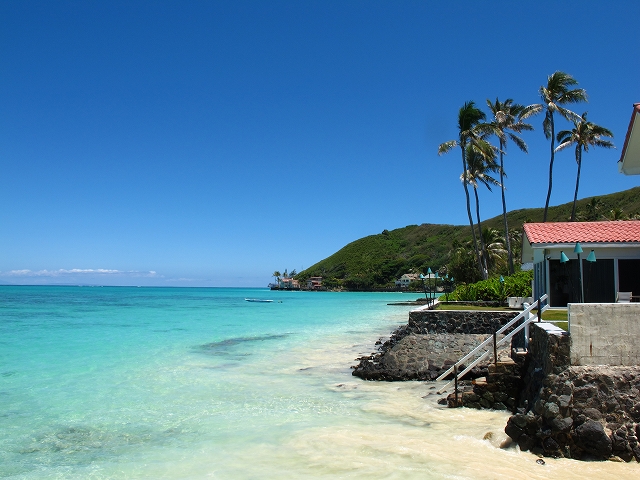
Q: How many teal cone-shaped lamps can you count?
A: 10